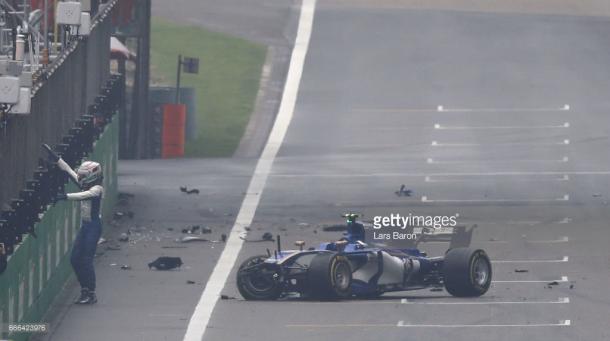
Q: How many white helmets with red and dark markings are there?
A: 1